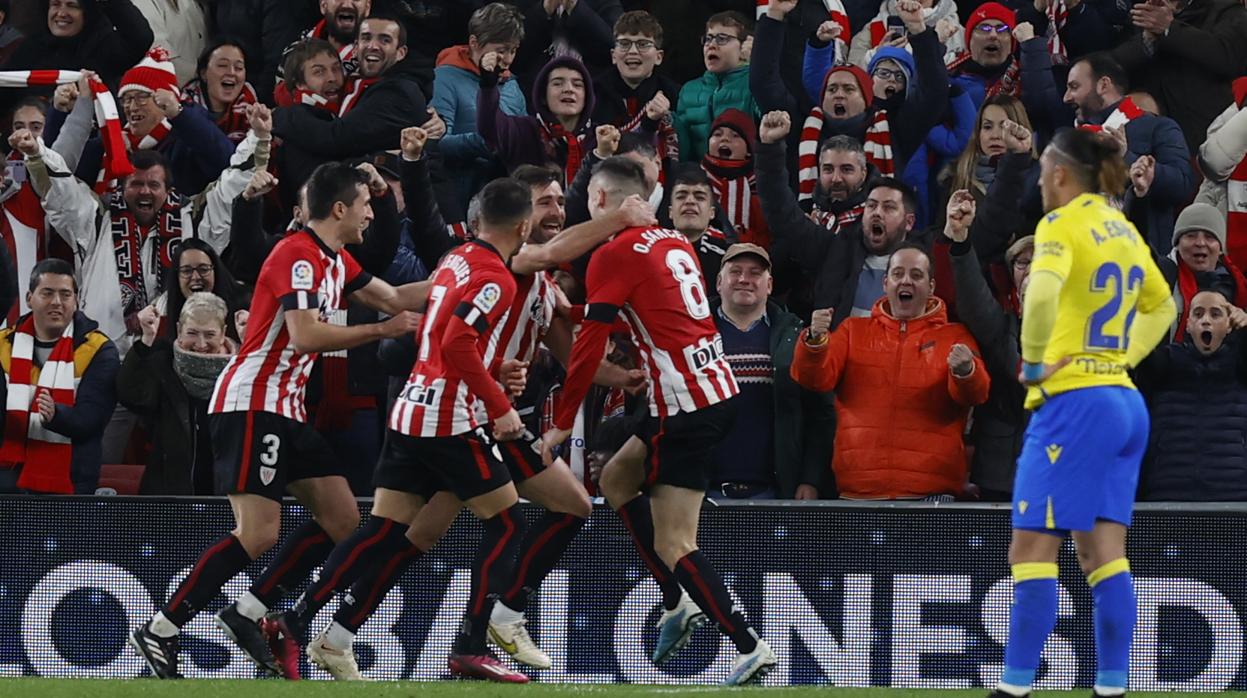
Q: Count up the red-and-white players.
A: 4